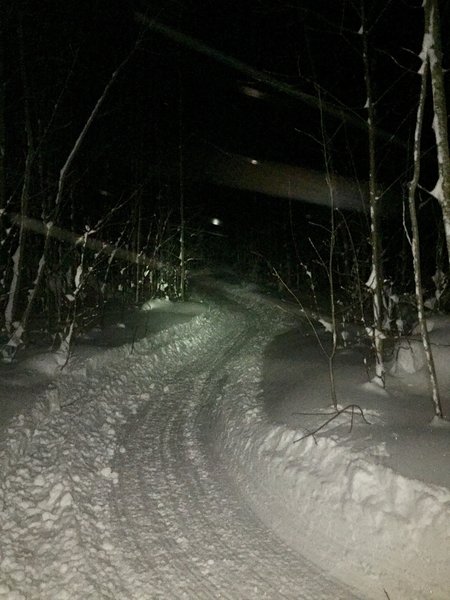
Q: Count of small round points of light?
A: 2